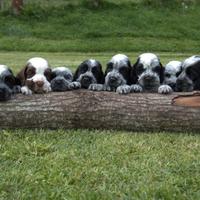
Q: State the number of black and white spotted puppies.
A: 7